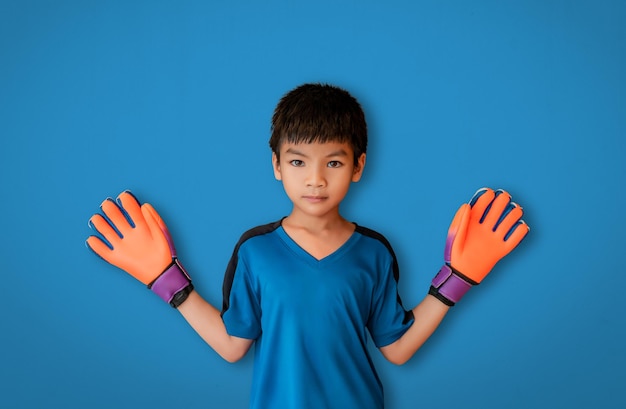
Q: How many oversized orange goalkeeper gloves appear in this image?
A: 2